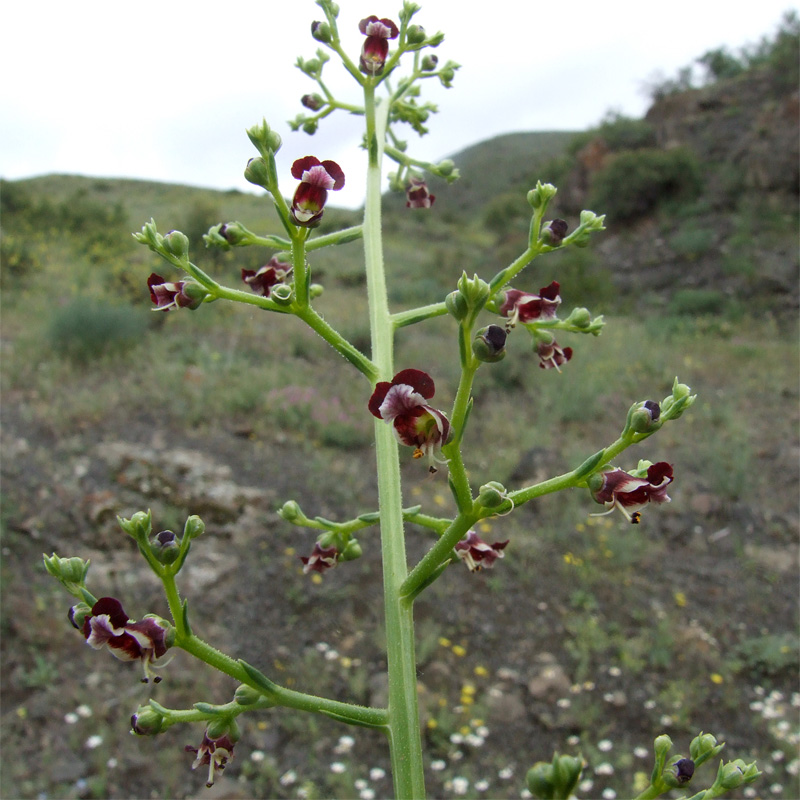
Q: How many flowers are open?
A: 13